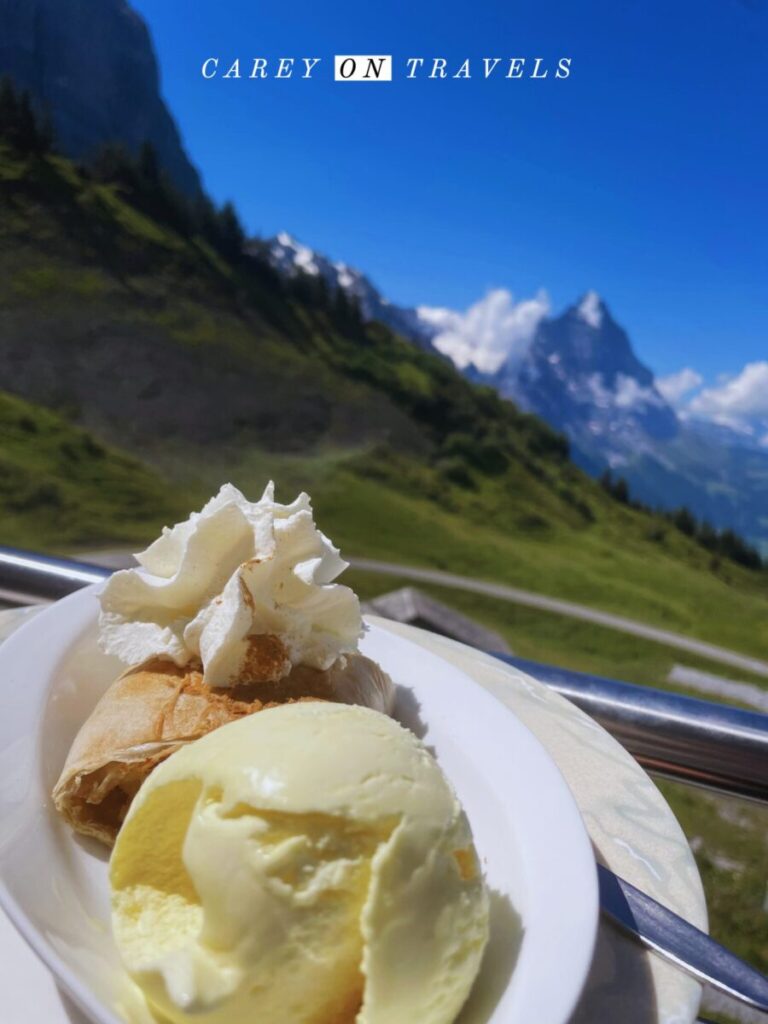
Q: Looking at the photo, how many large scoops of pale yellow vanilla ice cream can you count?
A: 1